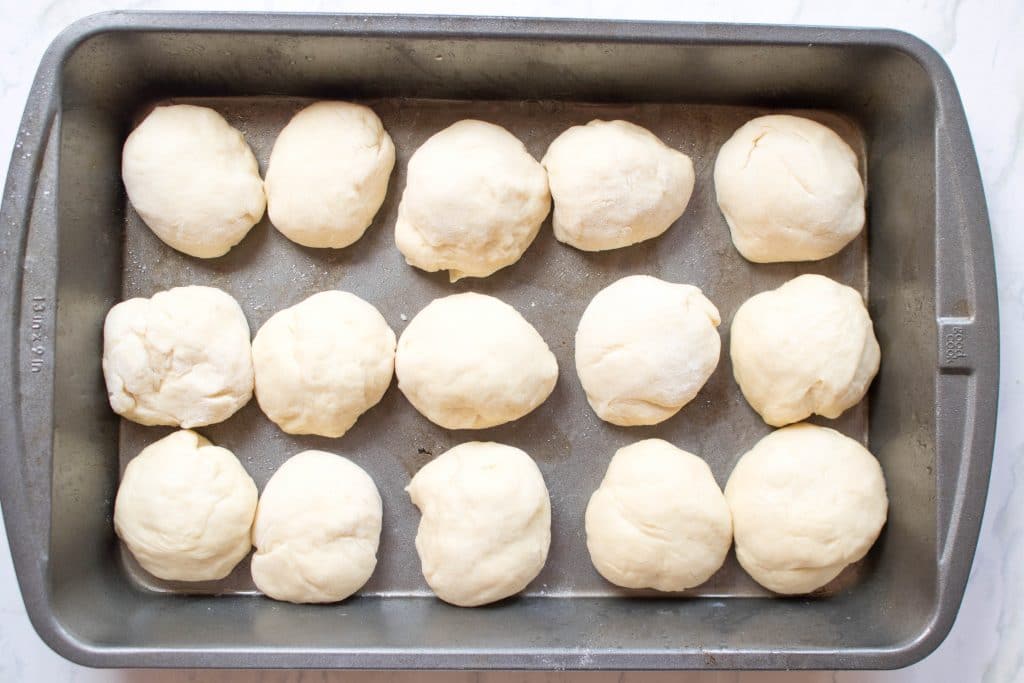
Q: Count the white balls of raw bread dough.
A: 15